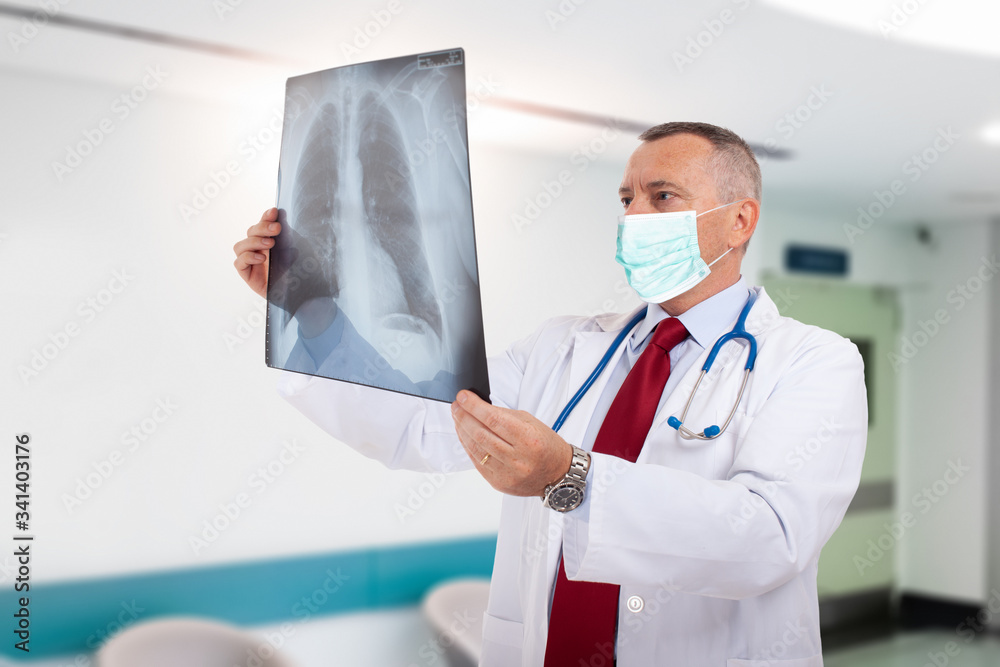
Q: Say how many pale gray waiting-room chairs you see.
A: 2